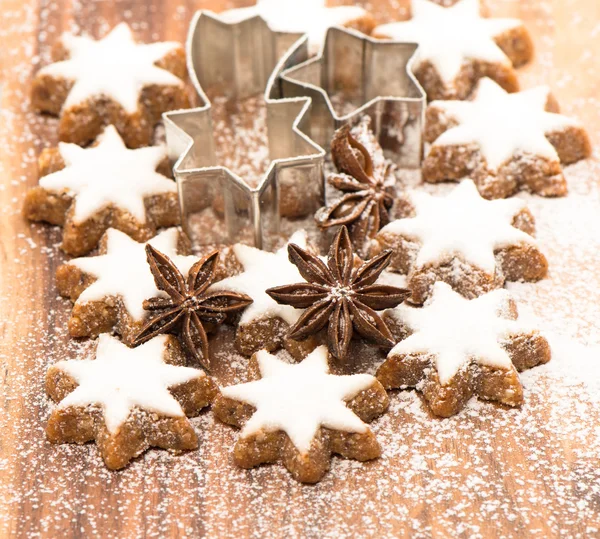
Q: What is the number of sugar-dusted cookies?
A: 11